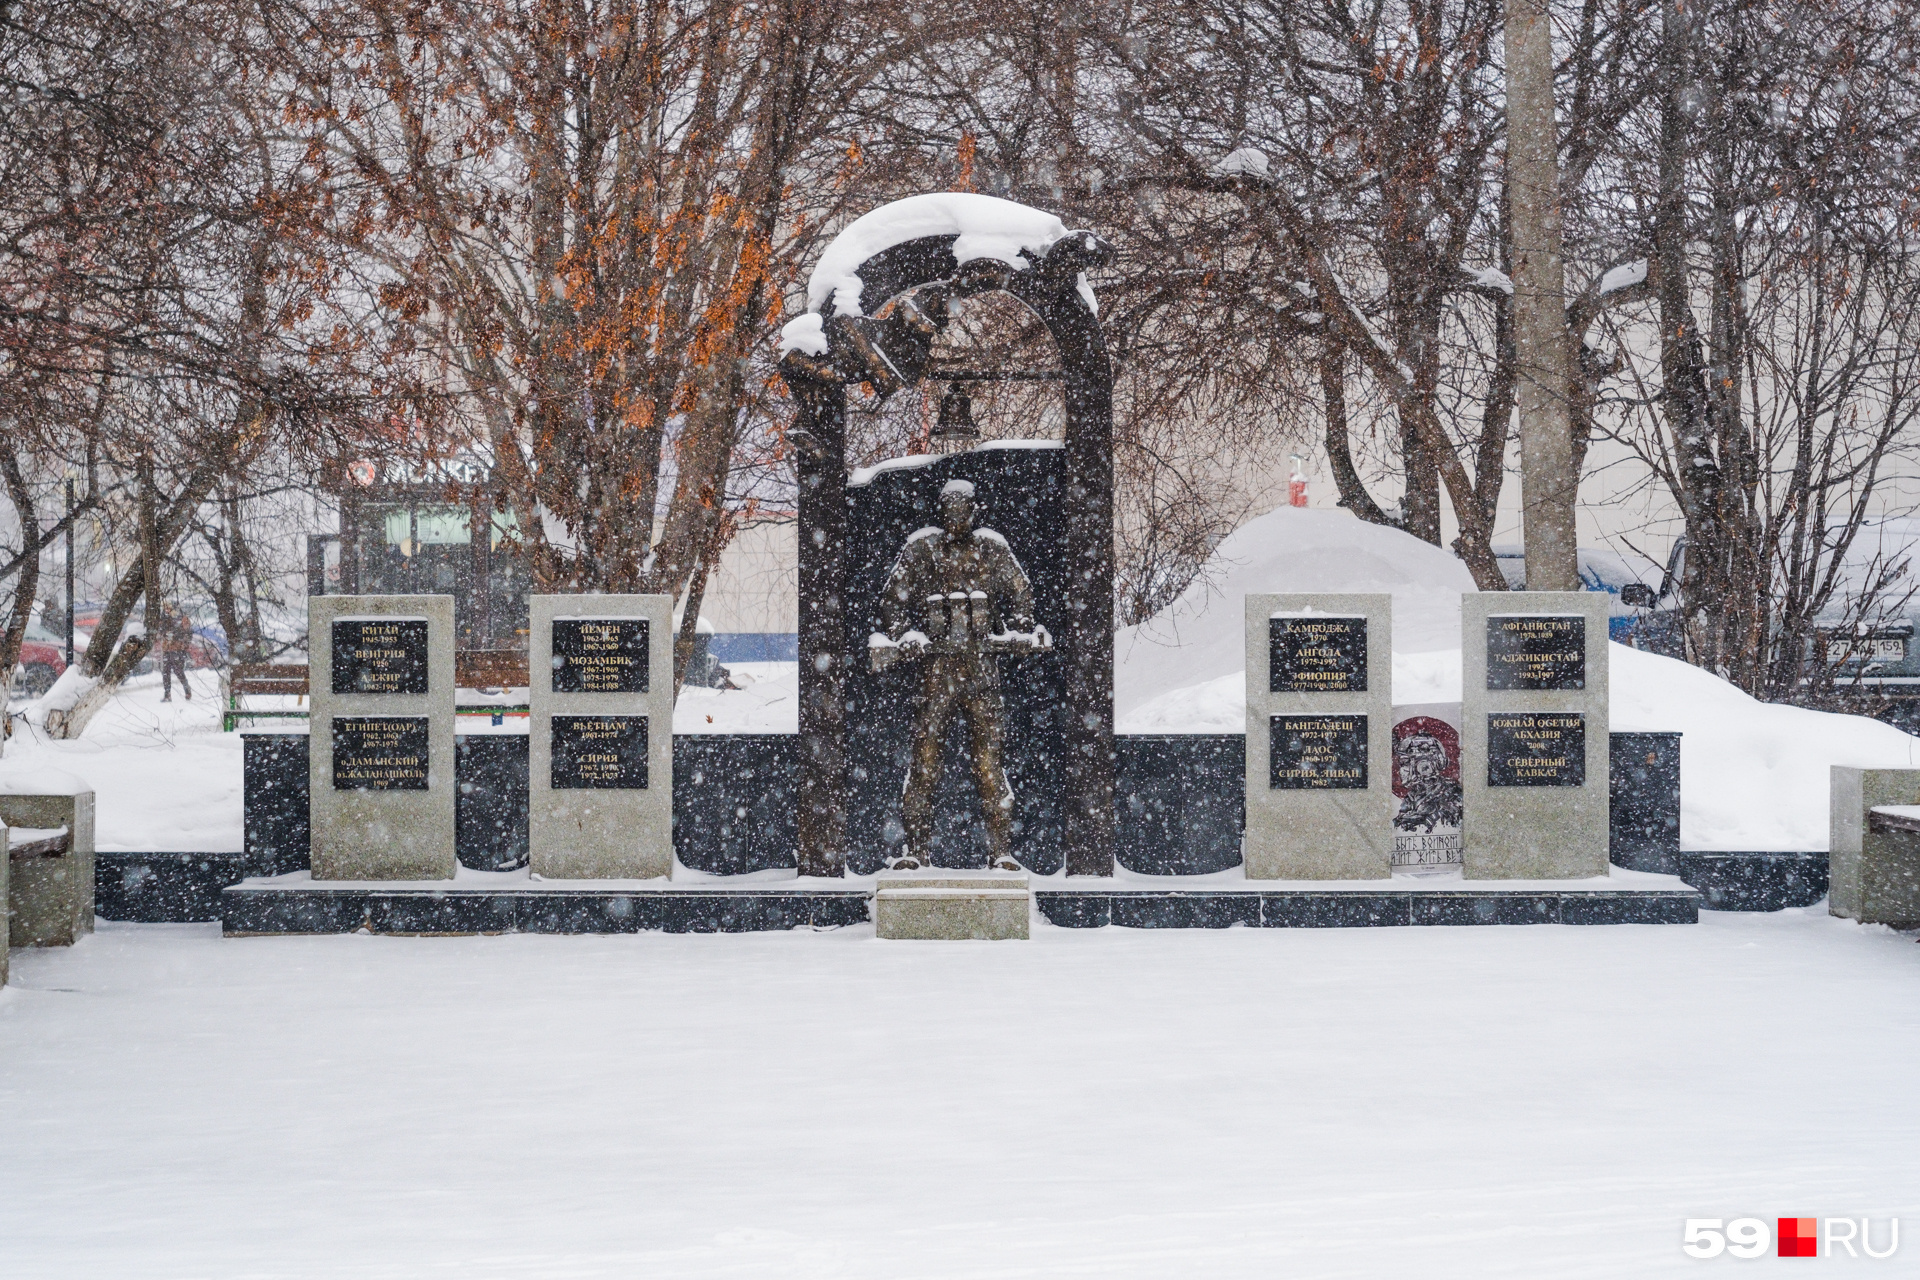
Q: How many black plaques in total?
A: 8